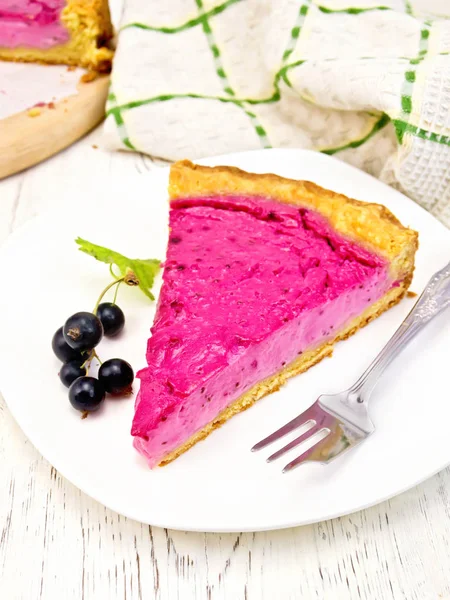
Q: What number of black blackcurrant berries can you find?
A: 6